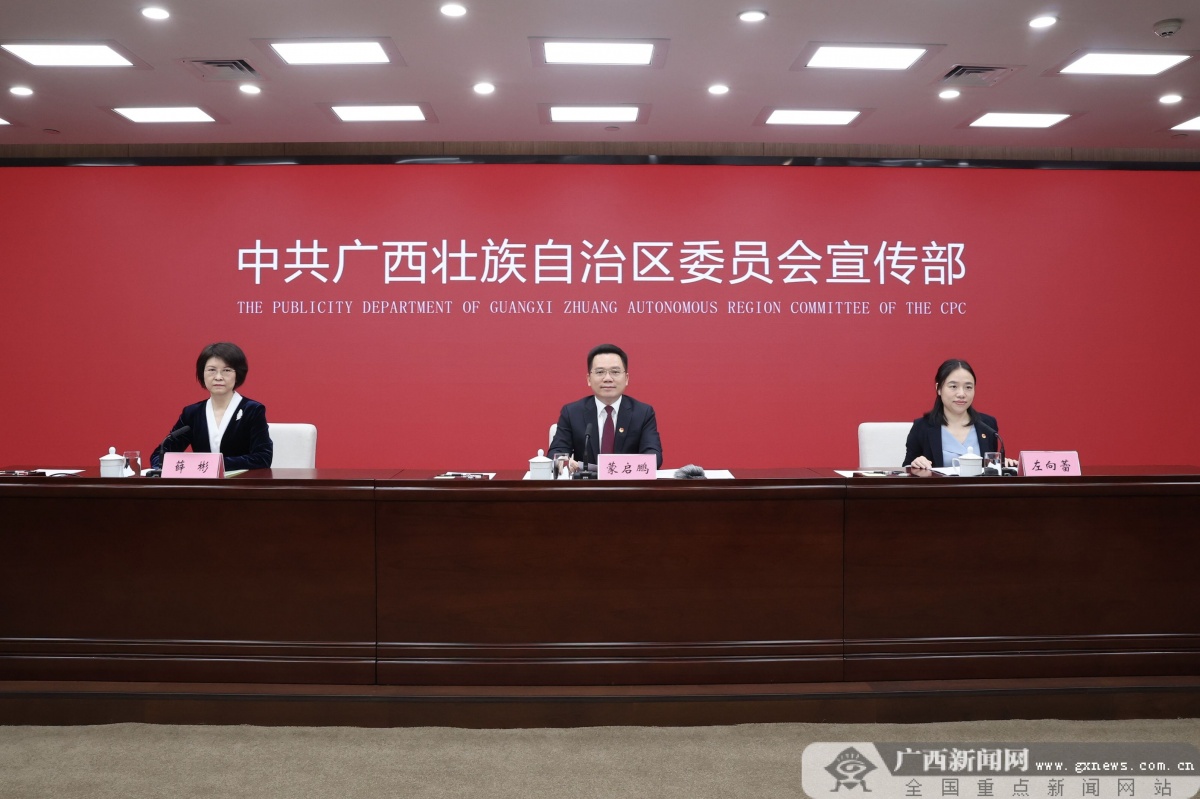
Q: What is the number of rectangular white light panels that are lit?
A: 12